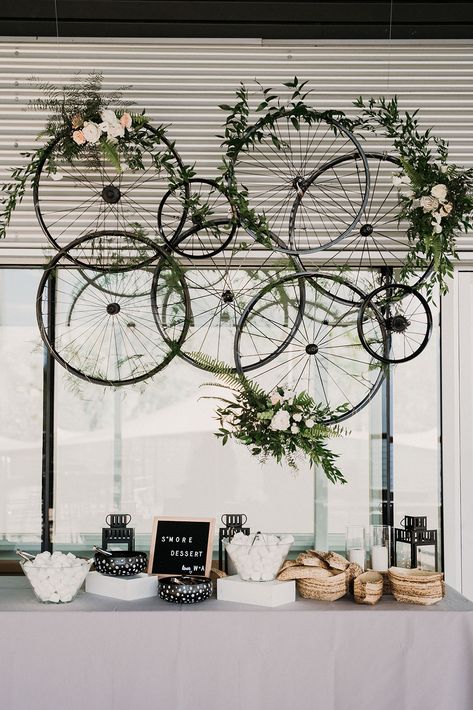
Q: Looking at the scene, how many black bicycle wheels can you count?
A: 8